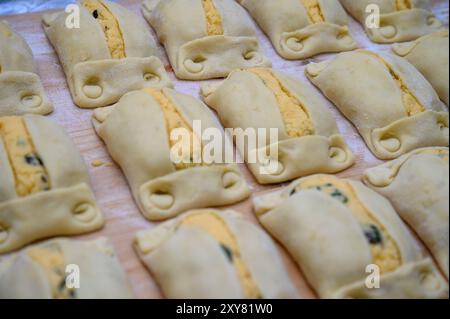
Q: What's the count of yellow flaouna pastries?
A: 14